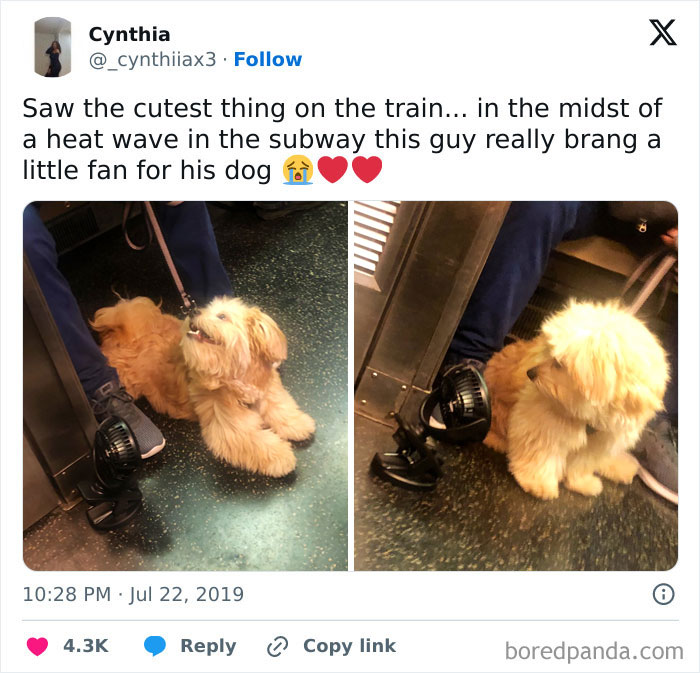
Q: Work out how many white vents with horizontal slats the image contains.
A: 1